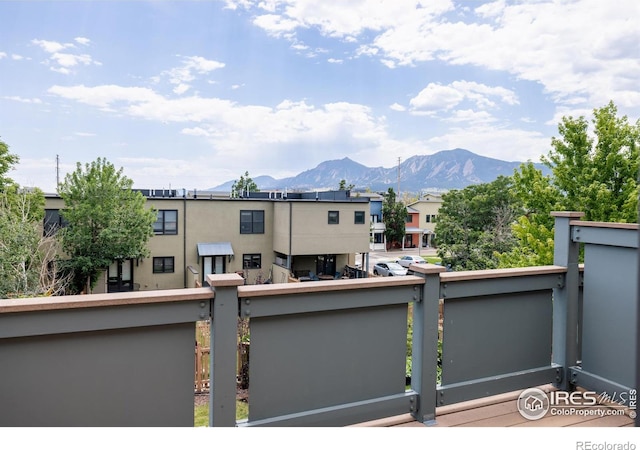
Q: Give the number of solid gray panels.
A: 4